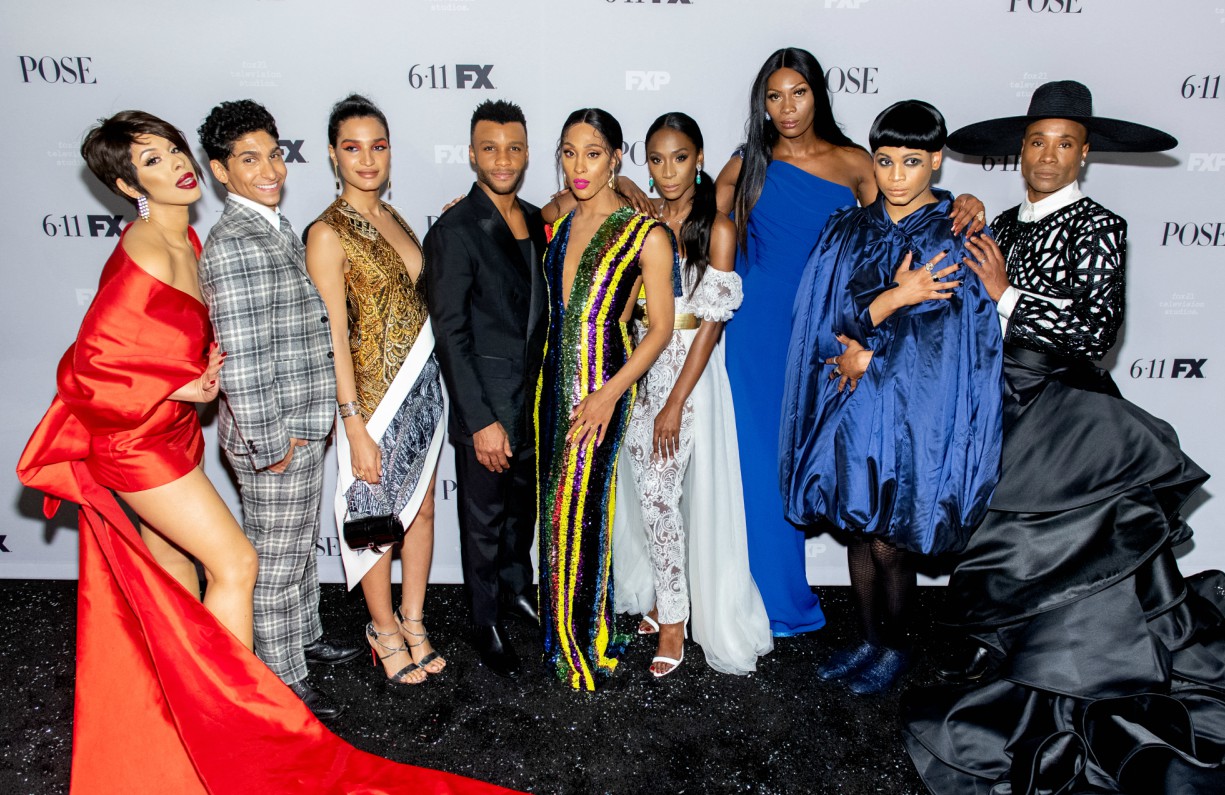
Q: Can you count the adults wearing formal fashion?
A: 9